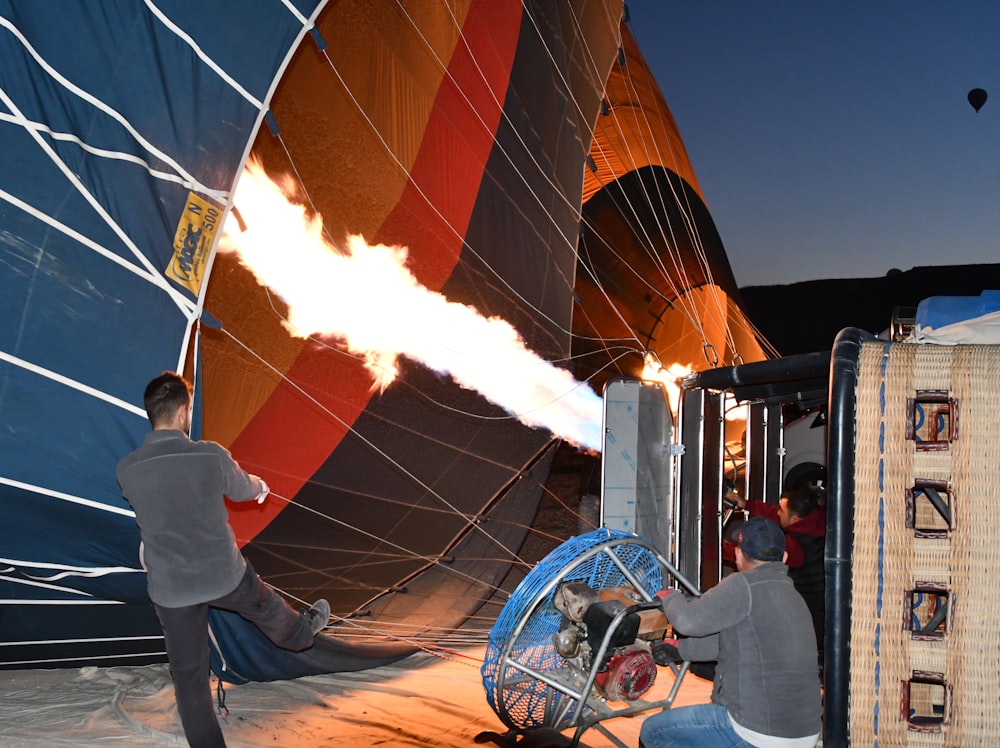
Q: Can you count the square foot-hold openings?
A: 4